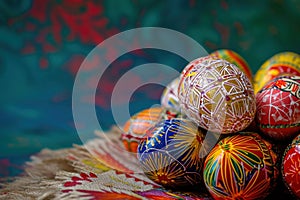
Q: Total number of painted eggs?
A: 9